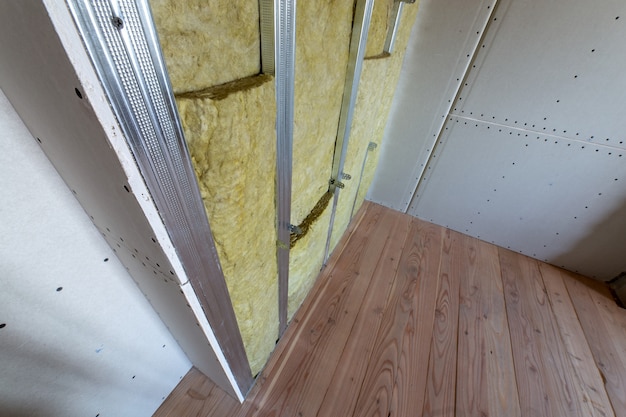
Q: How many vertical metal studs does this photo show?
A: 4